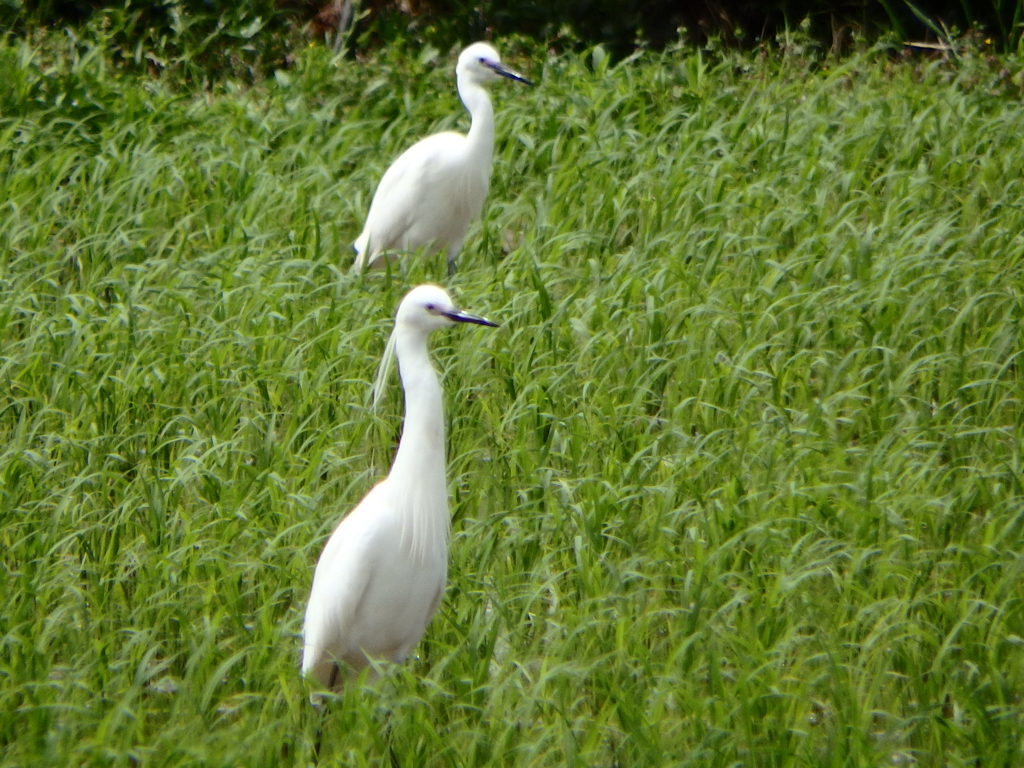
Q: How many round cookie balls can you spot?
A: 0